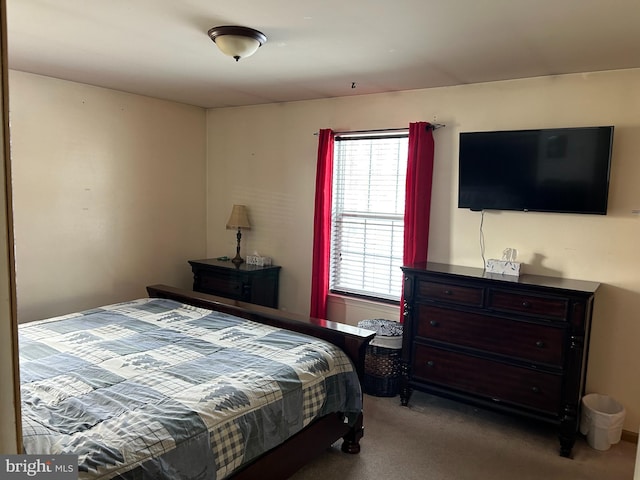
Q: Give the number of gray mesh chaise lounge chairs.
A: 0